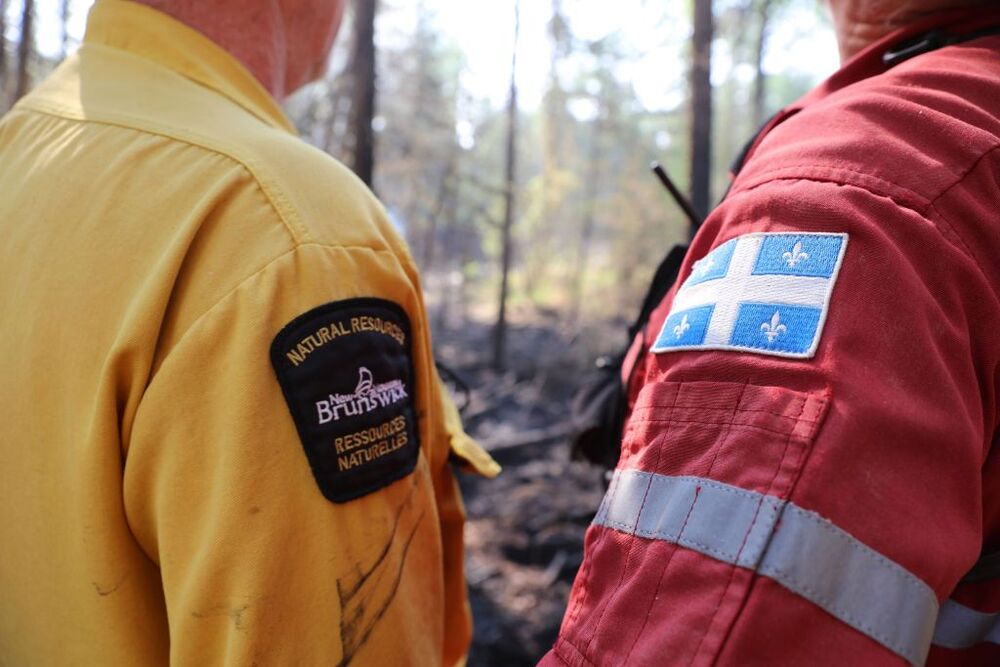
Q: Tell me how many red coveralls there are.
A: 1